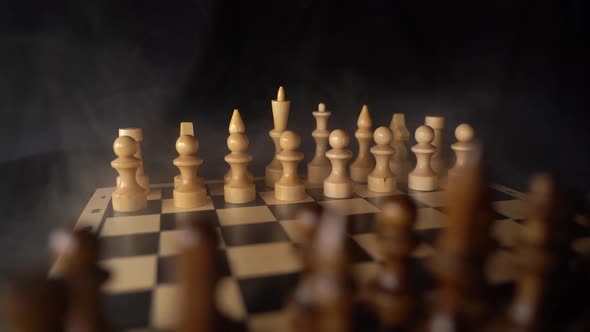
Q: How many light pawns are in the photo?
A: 8